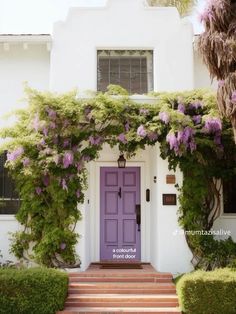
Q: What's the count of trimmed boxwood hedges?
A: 2